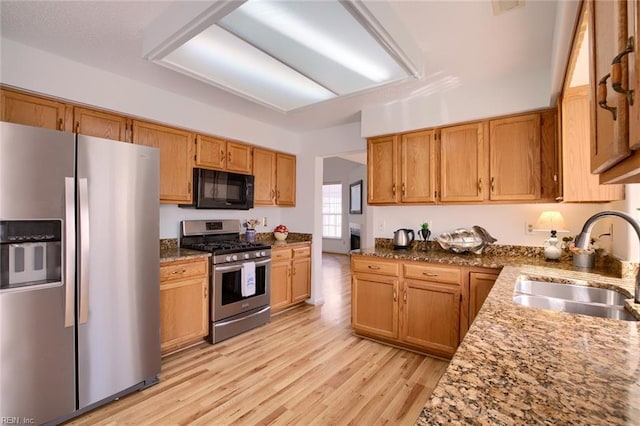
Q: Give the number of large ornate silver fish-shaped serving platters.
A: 1